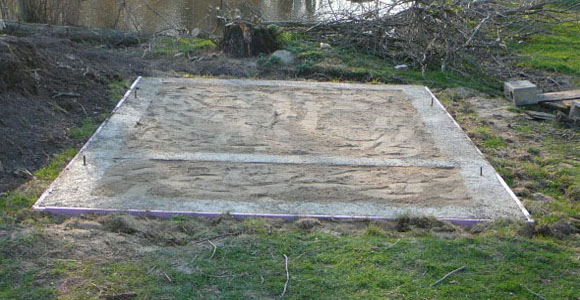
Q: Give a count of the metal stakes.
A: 4